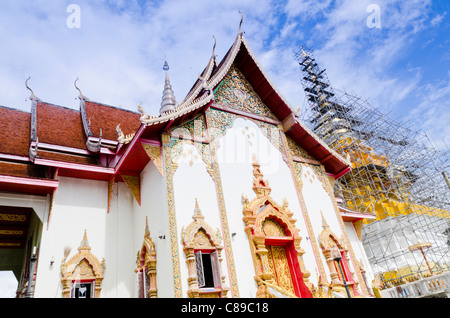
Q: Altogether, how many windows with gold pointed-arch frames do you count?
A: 4